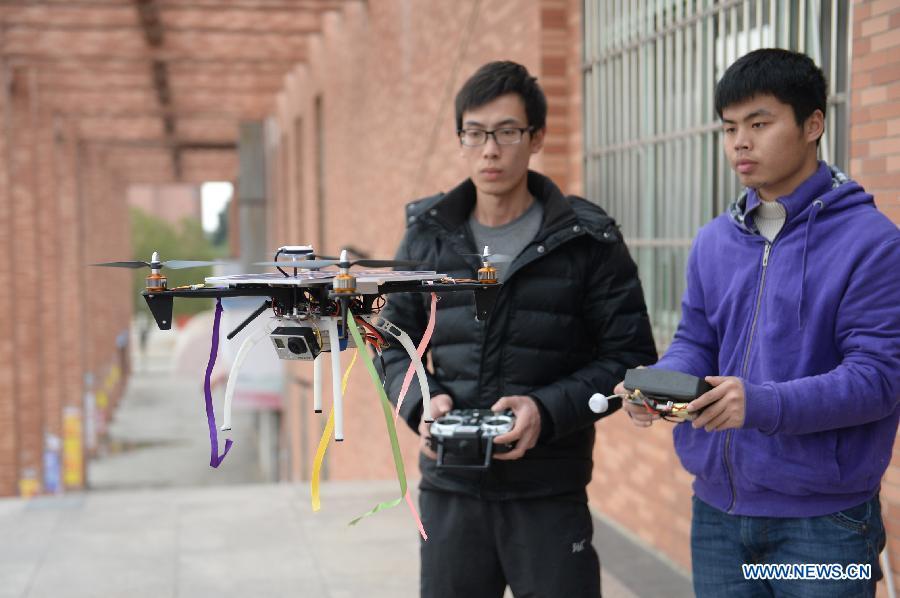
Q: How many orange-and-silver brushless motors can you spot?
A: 3